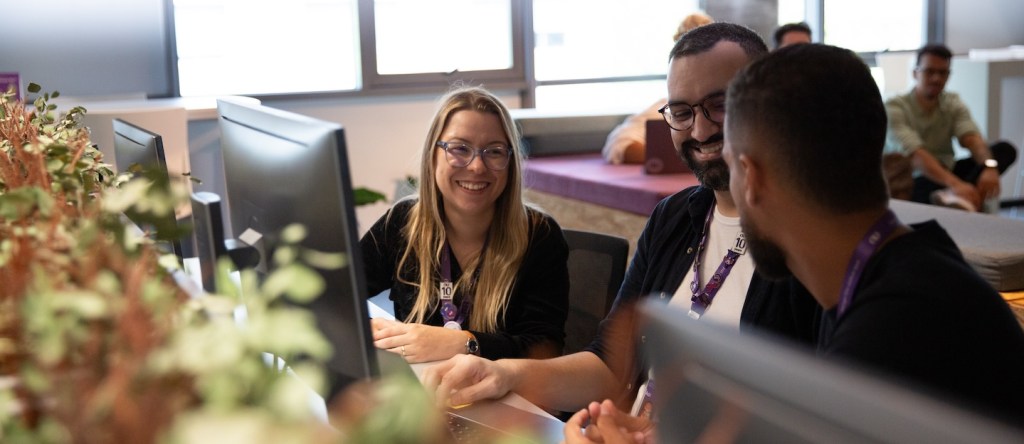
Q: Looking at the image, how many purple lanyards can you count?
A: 3